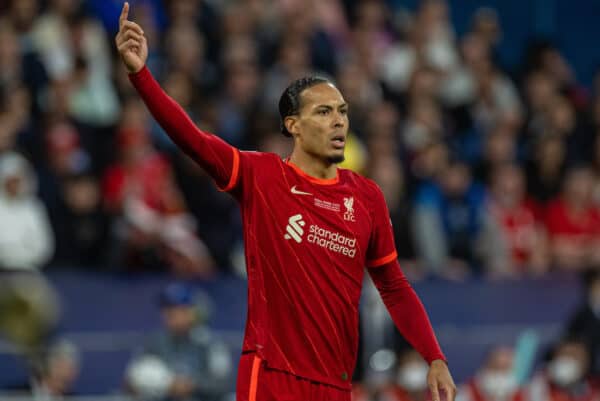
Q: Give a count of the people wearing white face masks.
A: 3